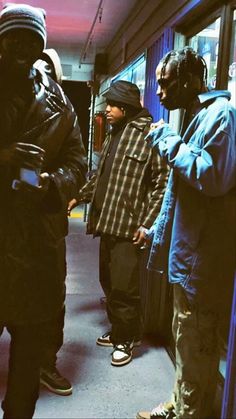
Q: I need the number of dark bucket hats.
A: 1